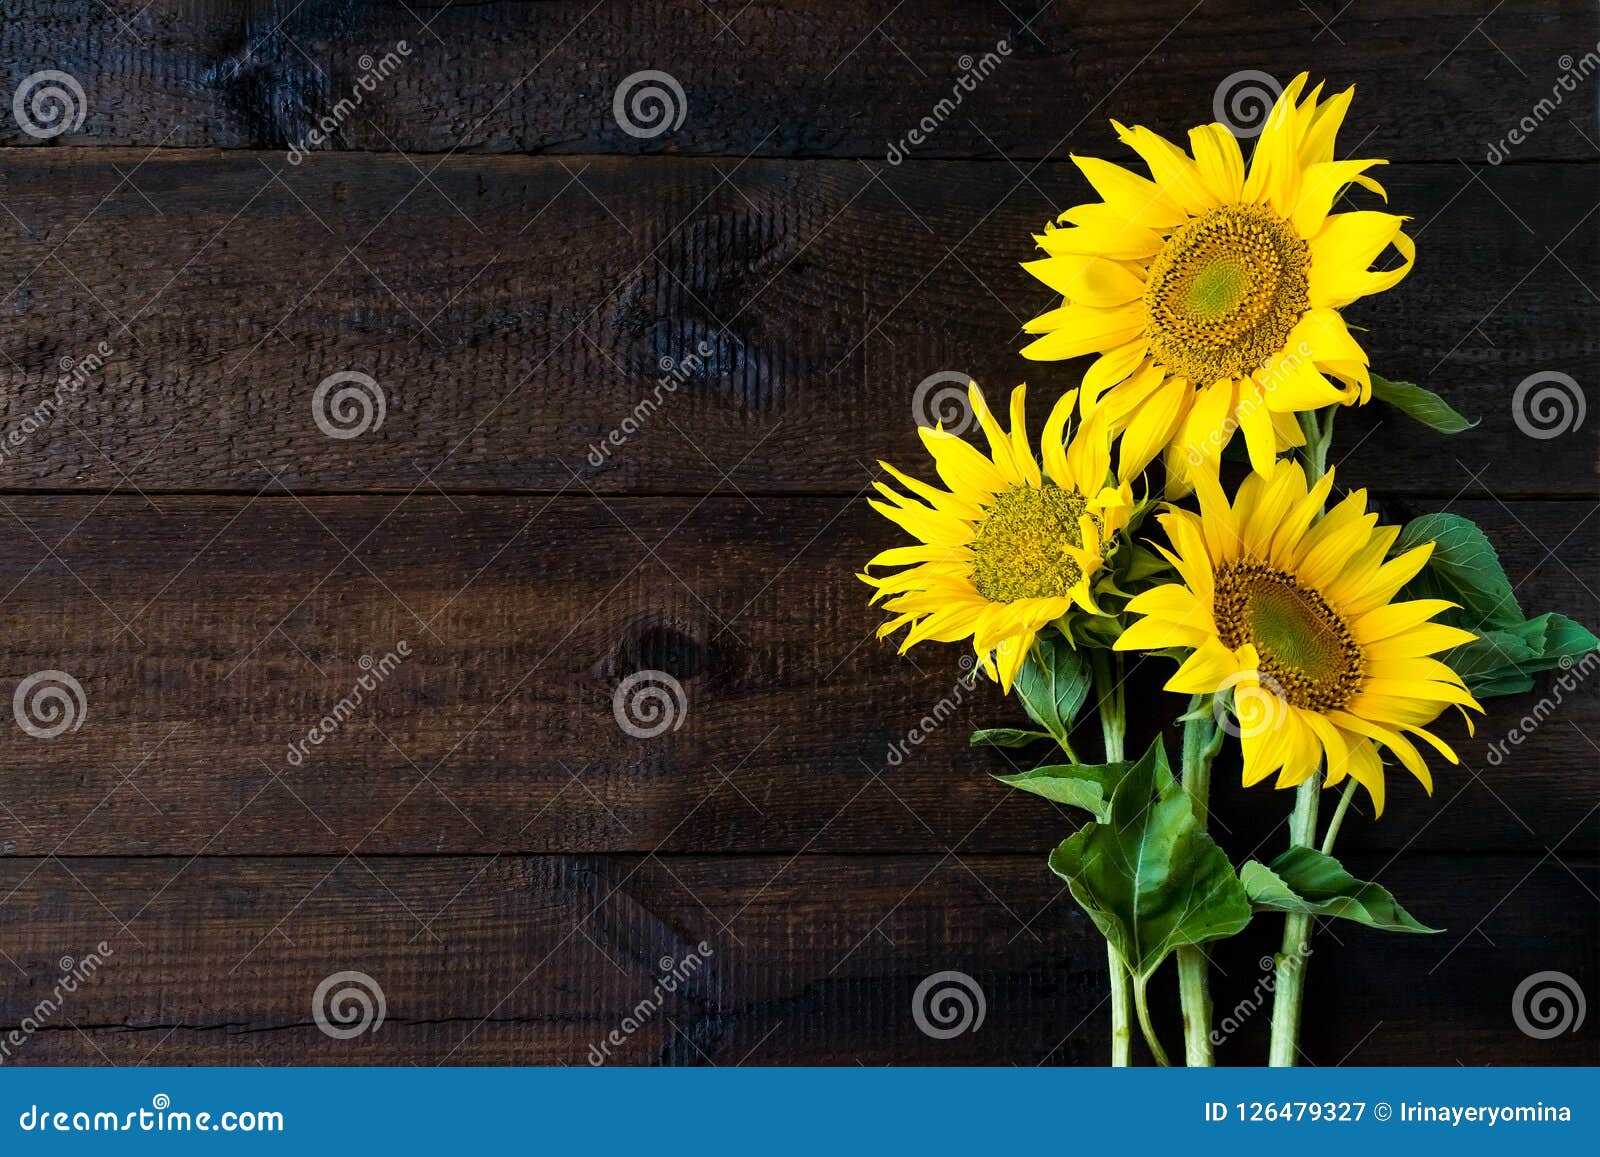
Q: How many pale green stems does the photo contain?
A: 3